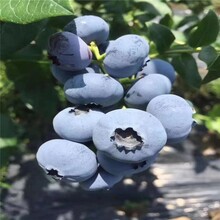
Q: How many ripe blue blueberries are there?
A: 13